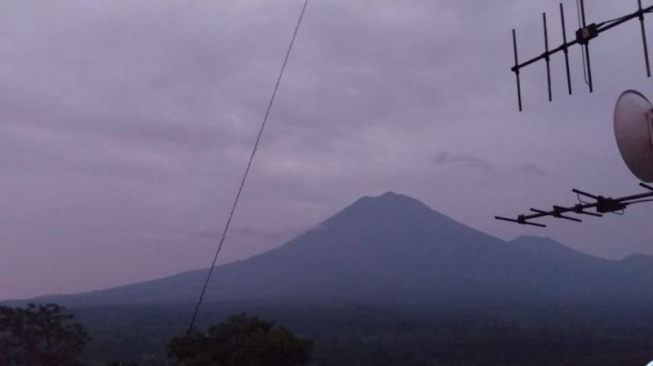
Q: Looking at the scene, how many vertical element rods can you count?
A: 5